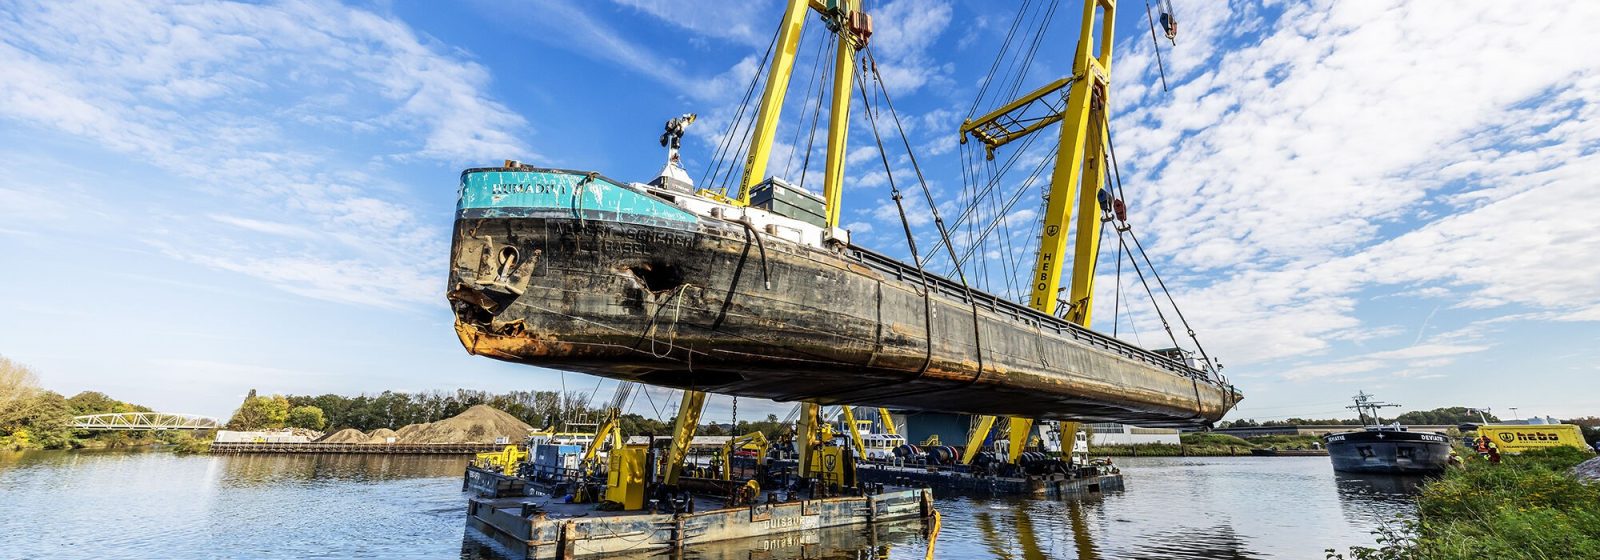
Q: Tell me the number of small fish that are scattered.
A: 0